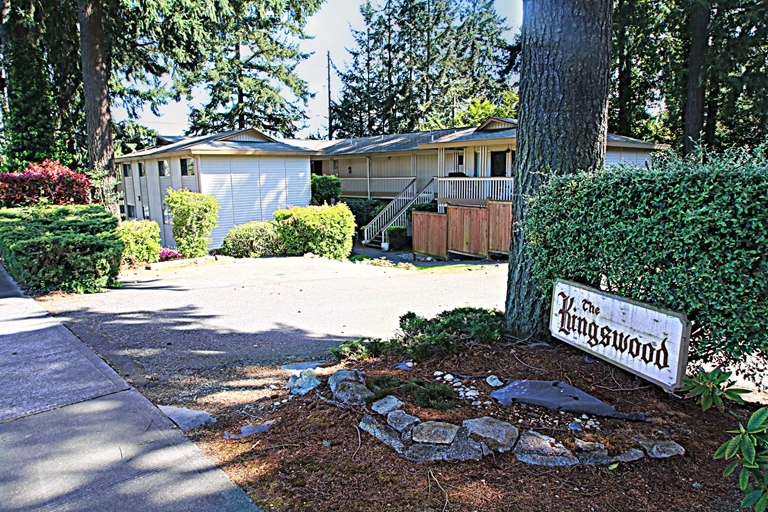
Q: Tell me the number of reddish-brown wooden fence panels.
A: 3